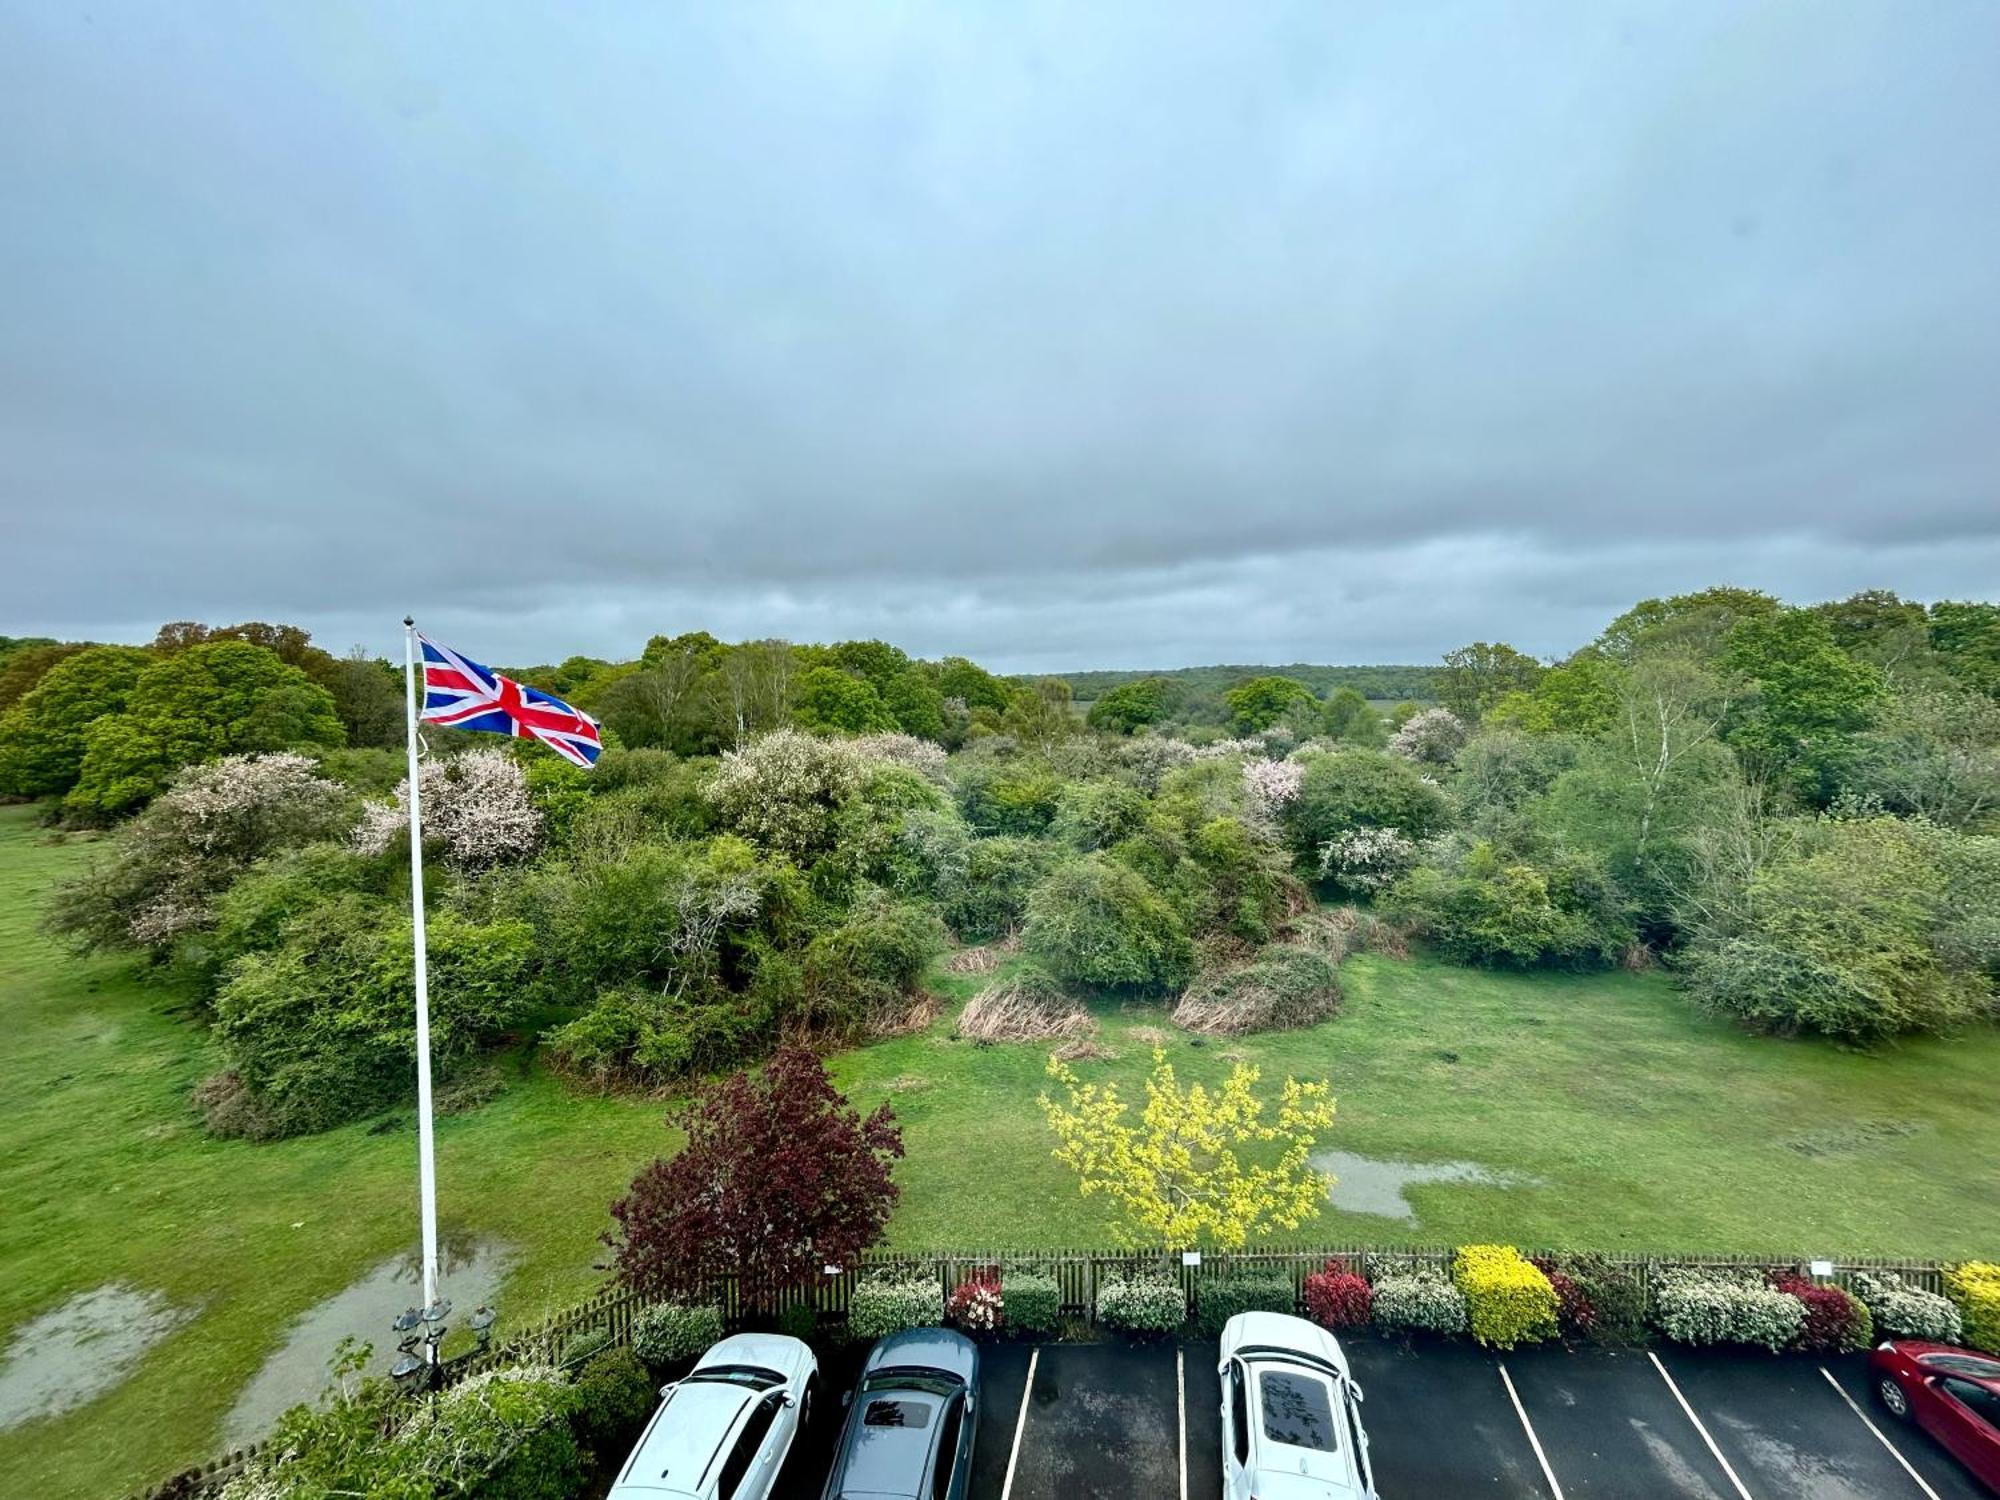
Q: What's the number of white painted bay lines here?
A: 5